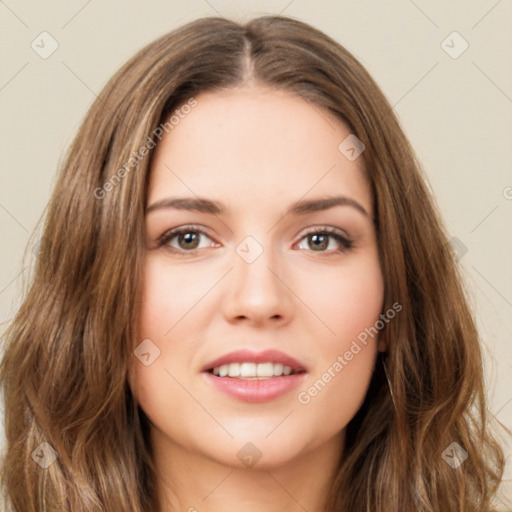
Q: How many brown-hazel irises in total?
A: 2